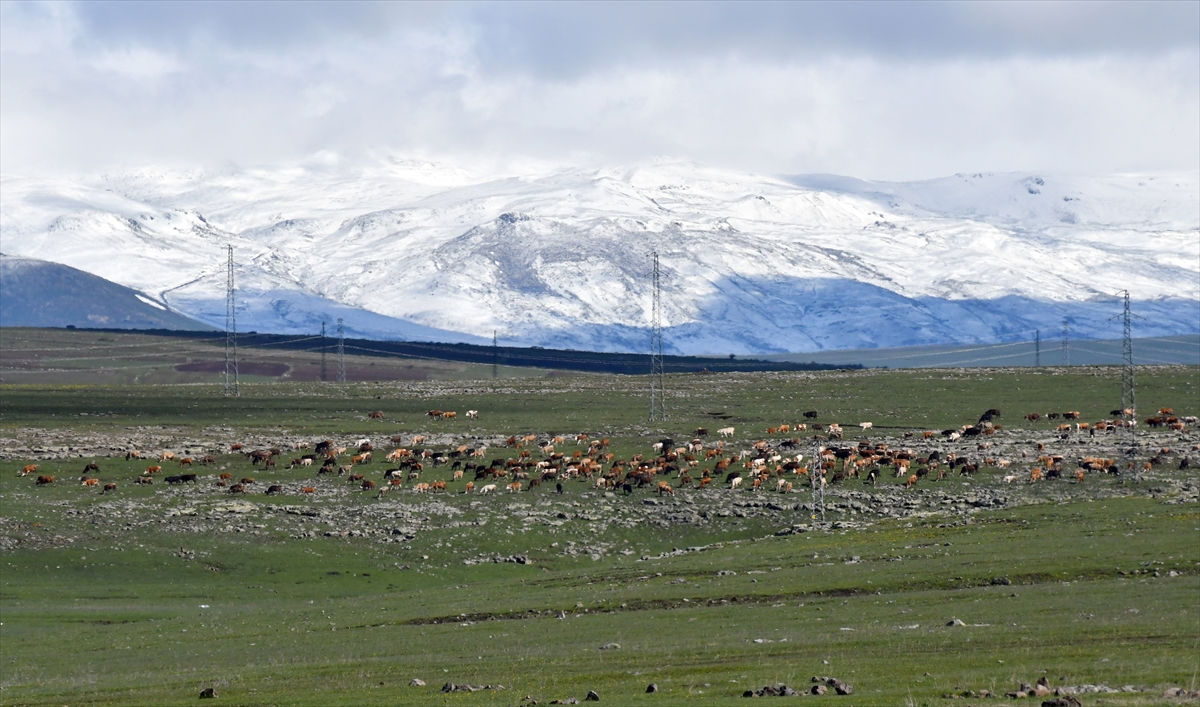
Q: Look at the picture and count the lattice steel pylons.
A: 9